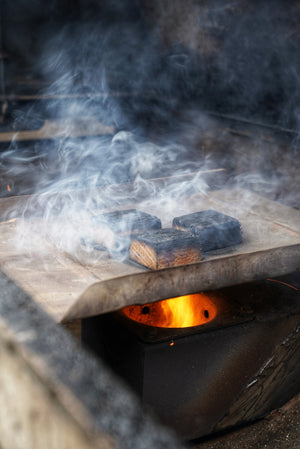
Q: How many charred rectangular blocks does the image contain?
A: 3